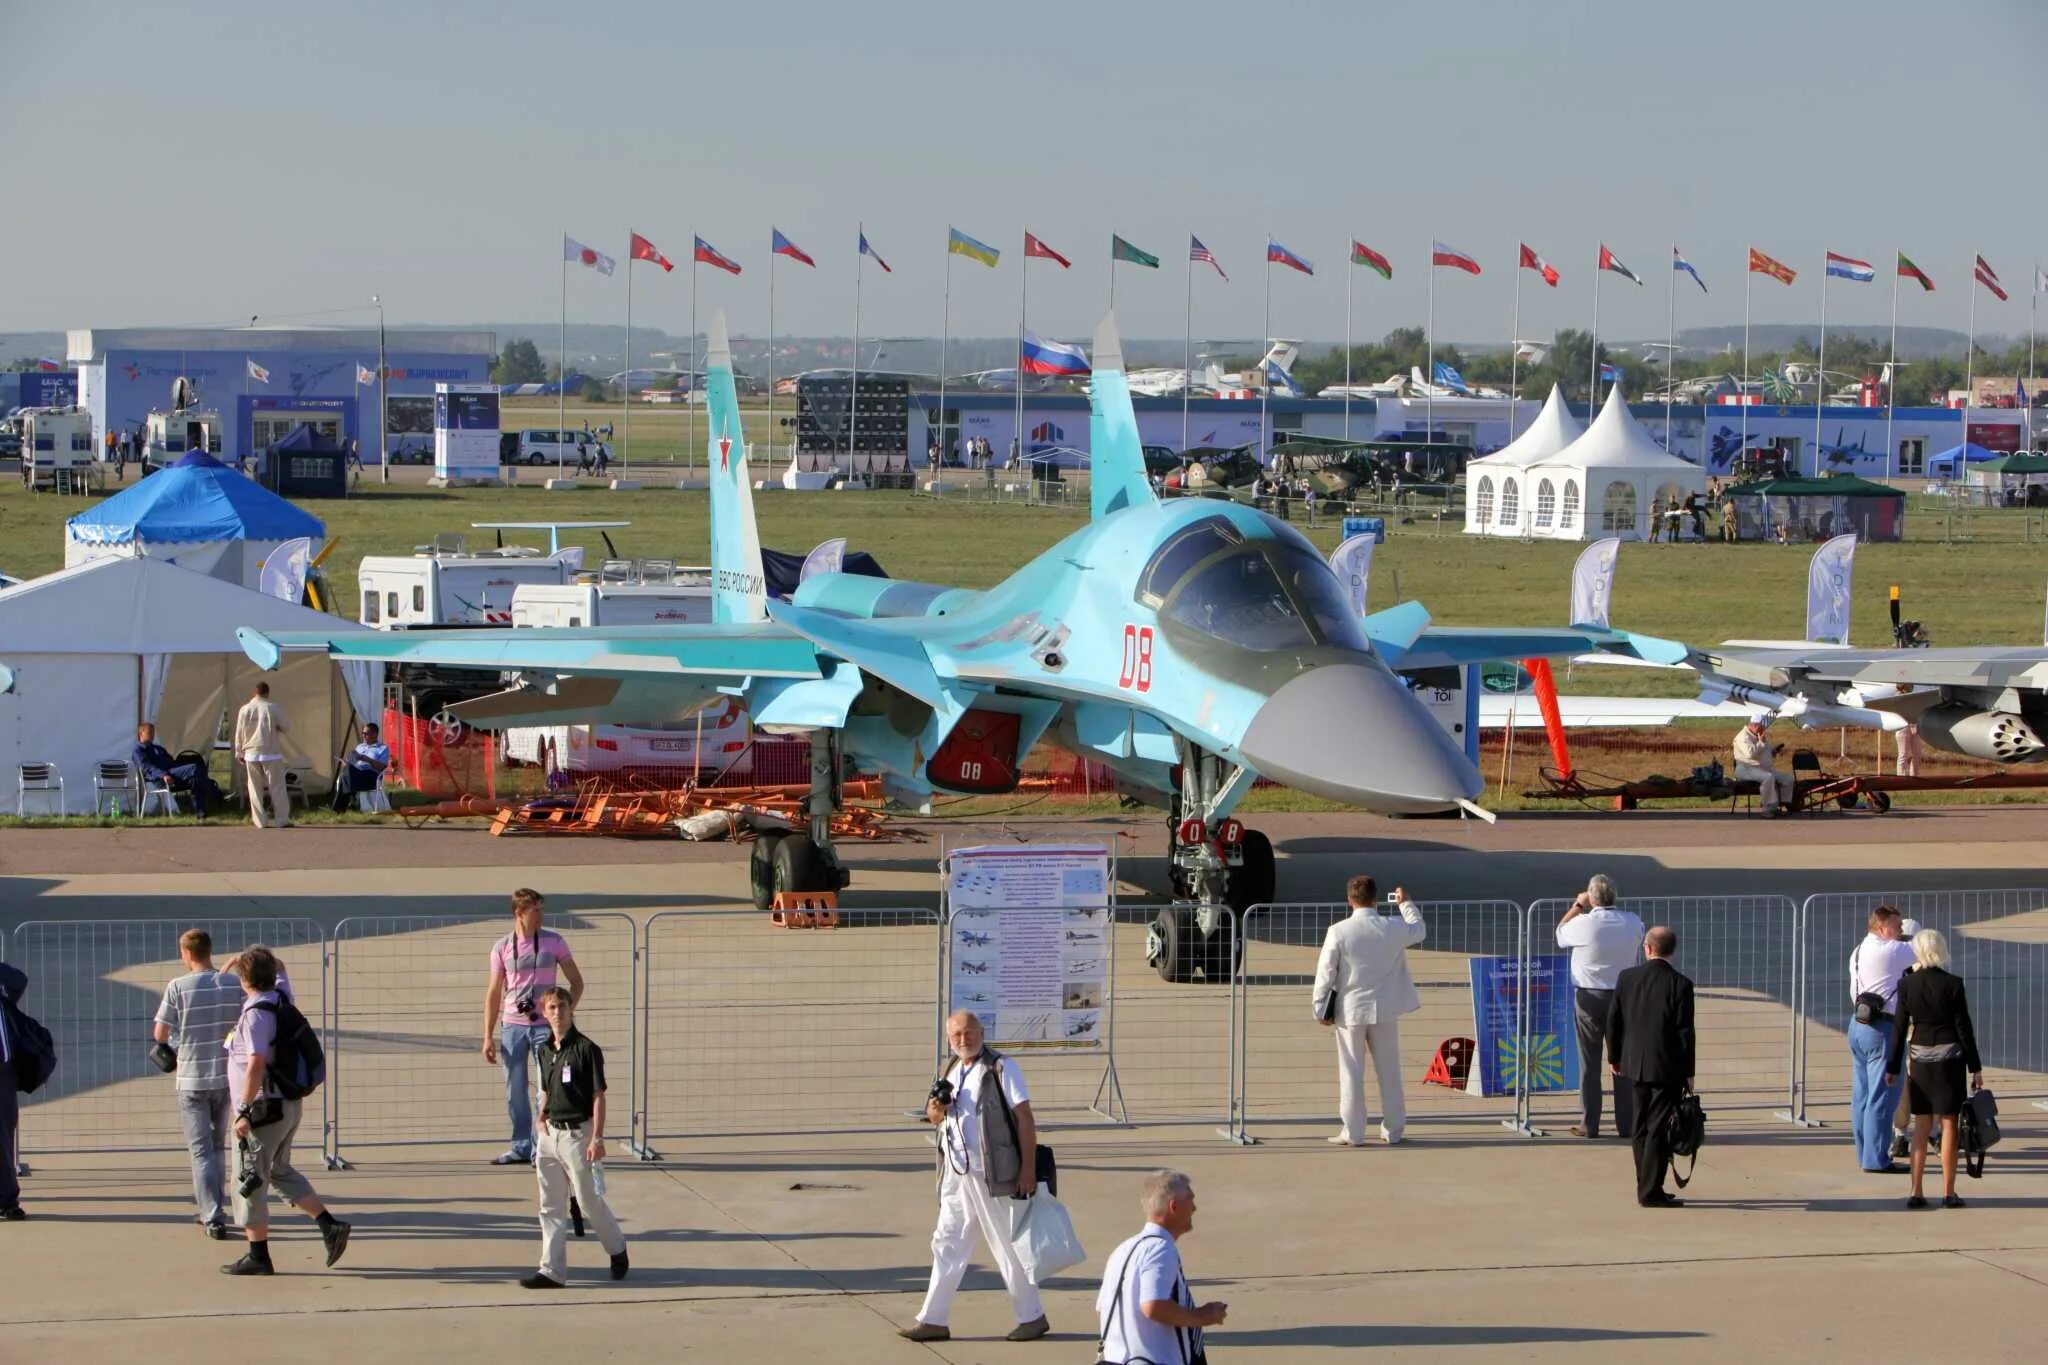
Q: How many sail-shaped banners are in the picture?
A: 6